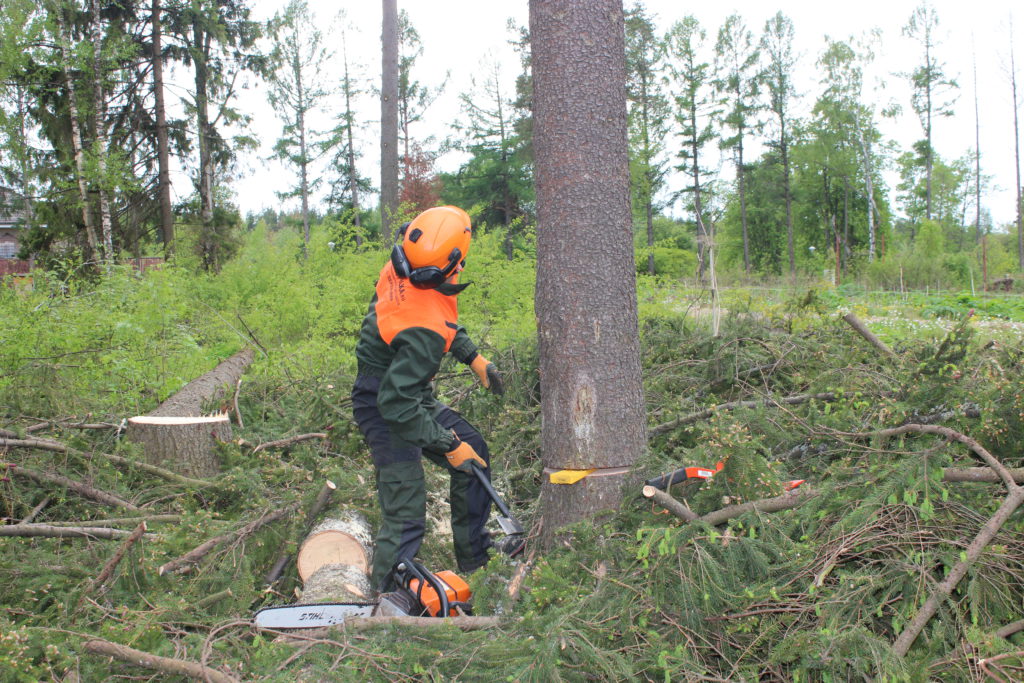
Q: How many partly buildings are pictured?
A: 1